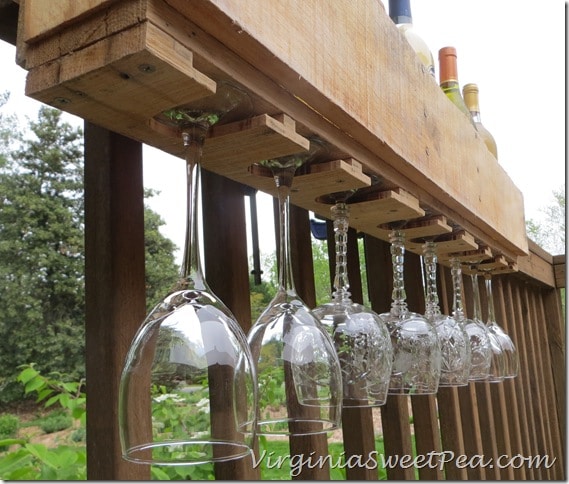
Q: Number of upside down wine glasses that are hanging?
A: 8